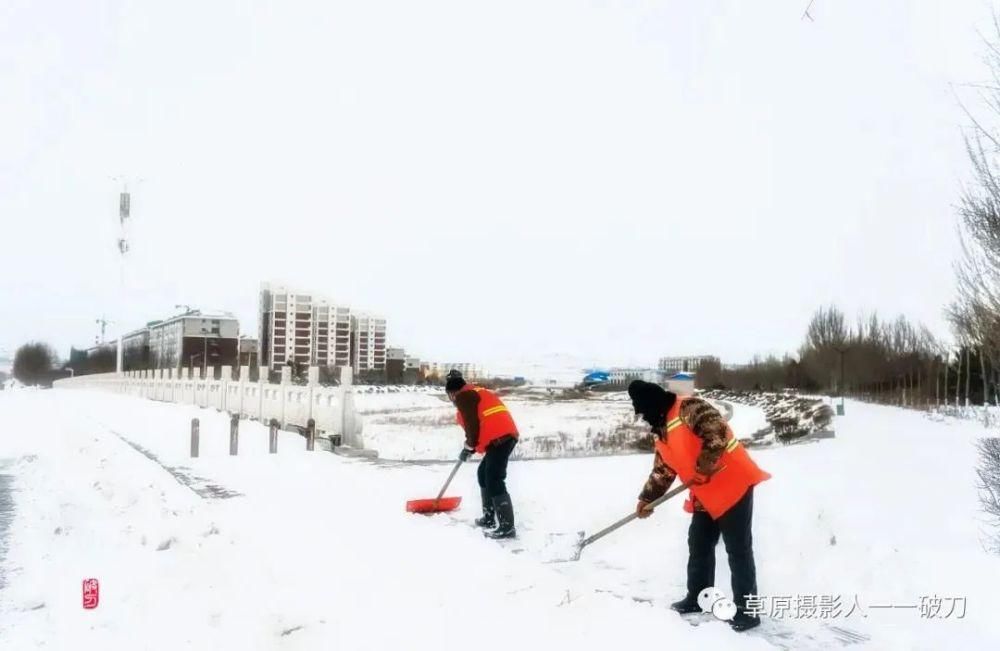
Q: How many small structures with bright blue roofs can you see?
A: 2